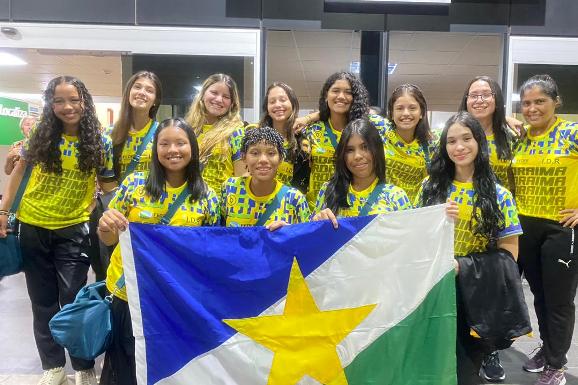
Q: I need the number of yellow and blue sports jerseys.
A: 12